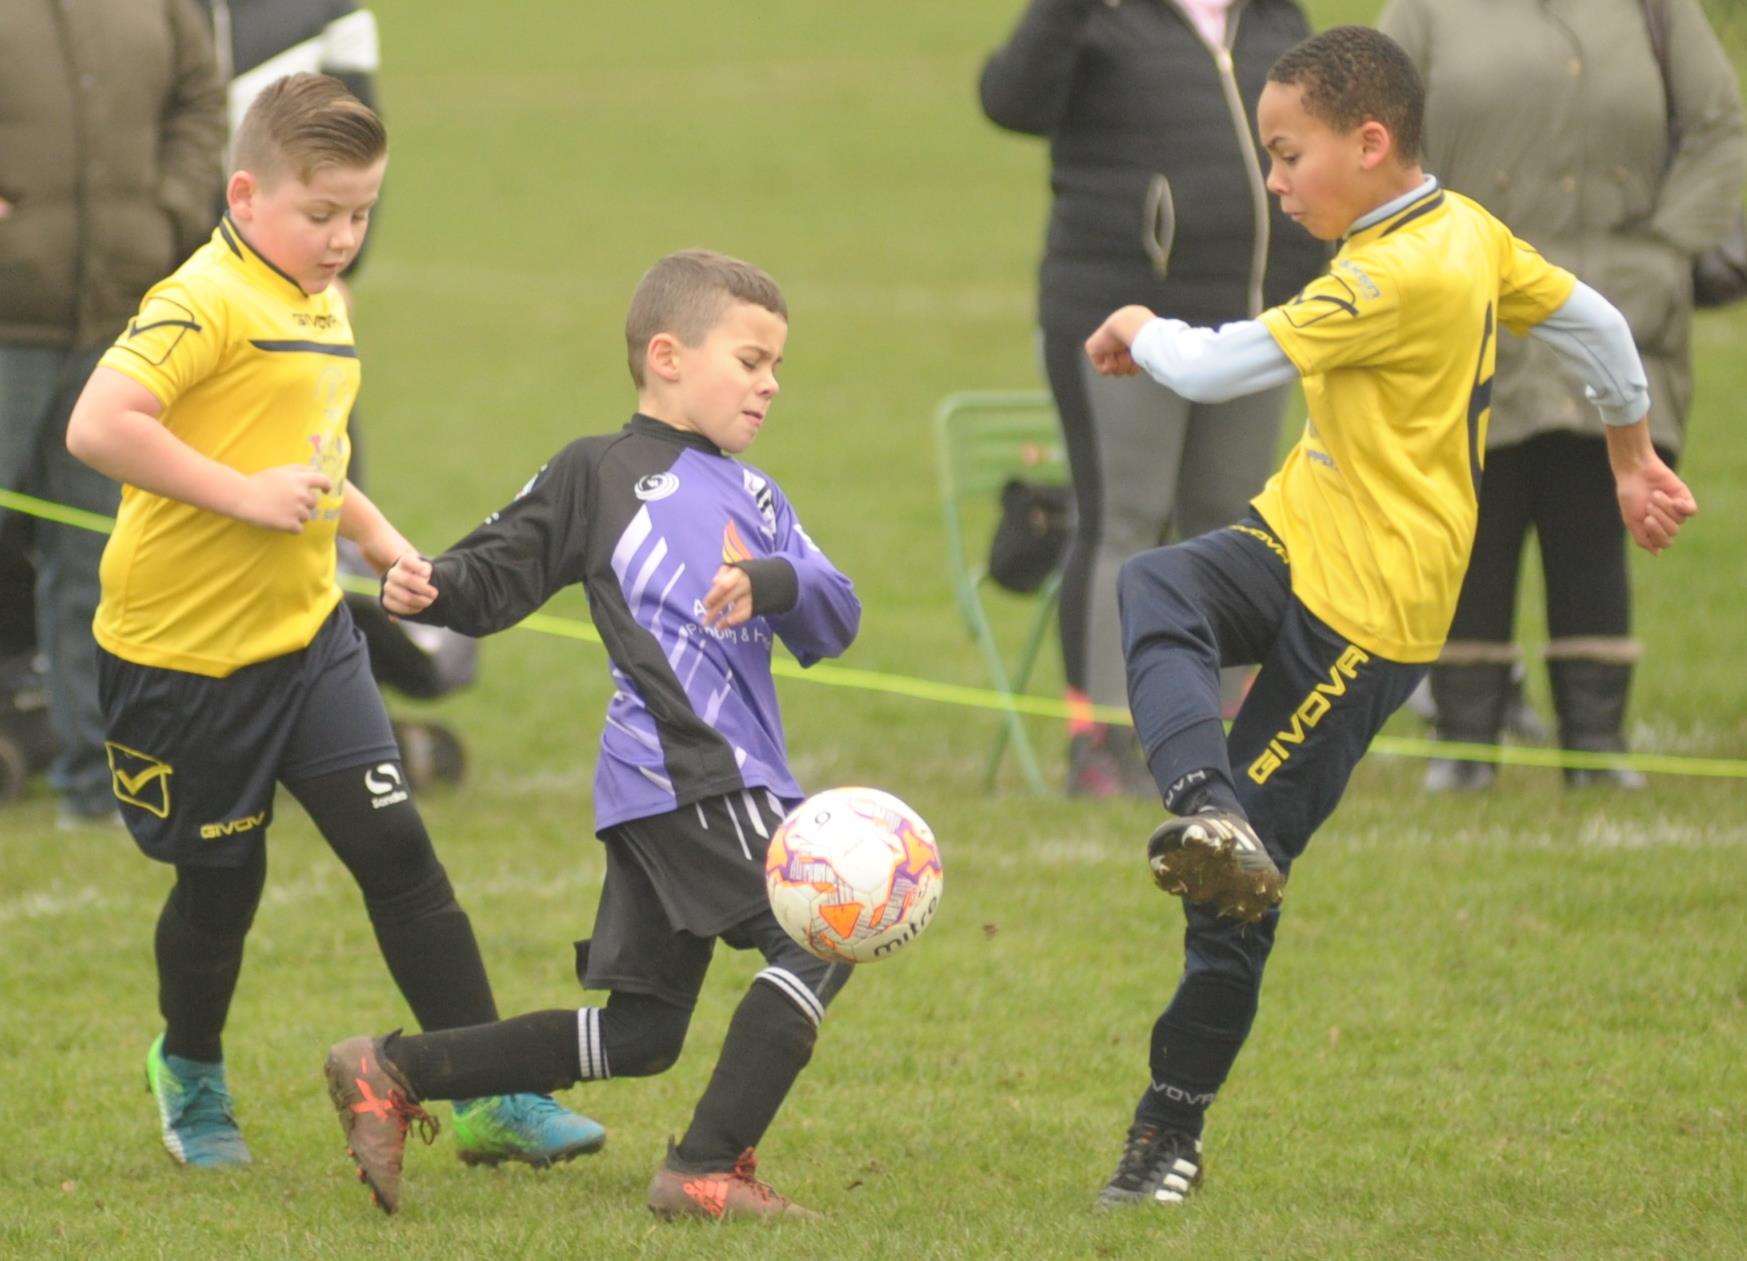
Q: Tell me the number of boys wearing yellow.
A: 2